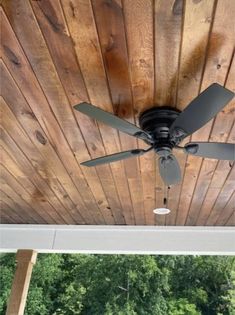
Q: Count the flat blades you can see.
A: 5